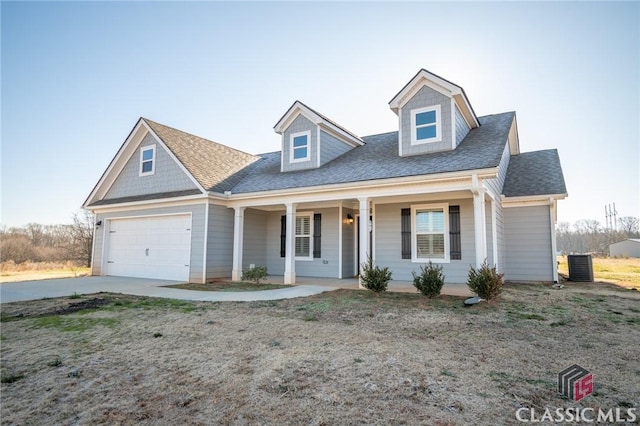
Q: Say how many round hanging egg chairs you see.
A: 0